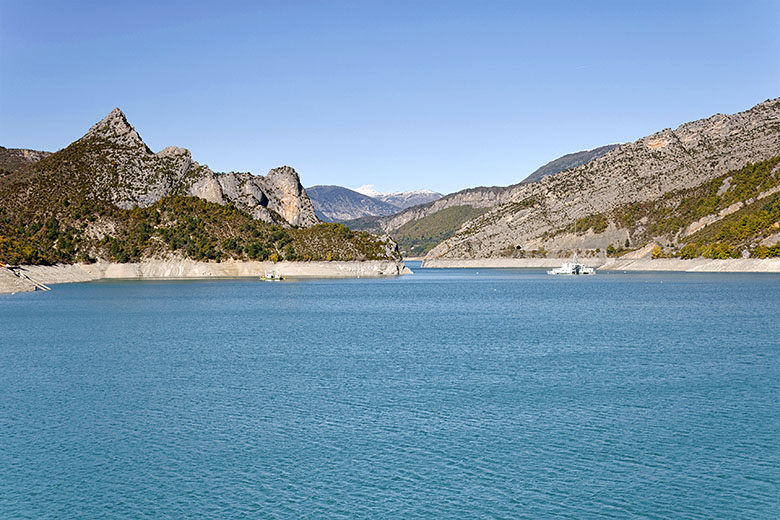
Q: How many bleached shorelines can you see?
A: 2